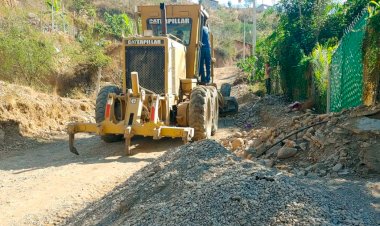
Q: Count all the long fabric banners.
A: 0